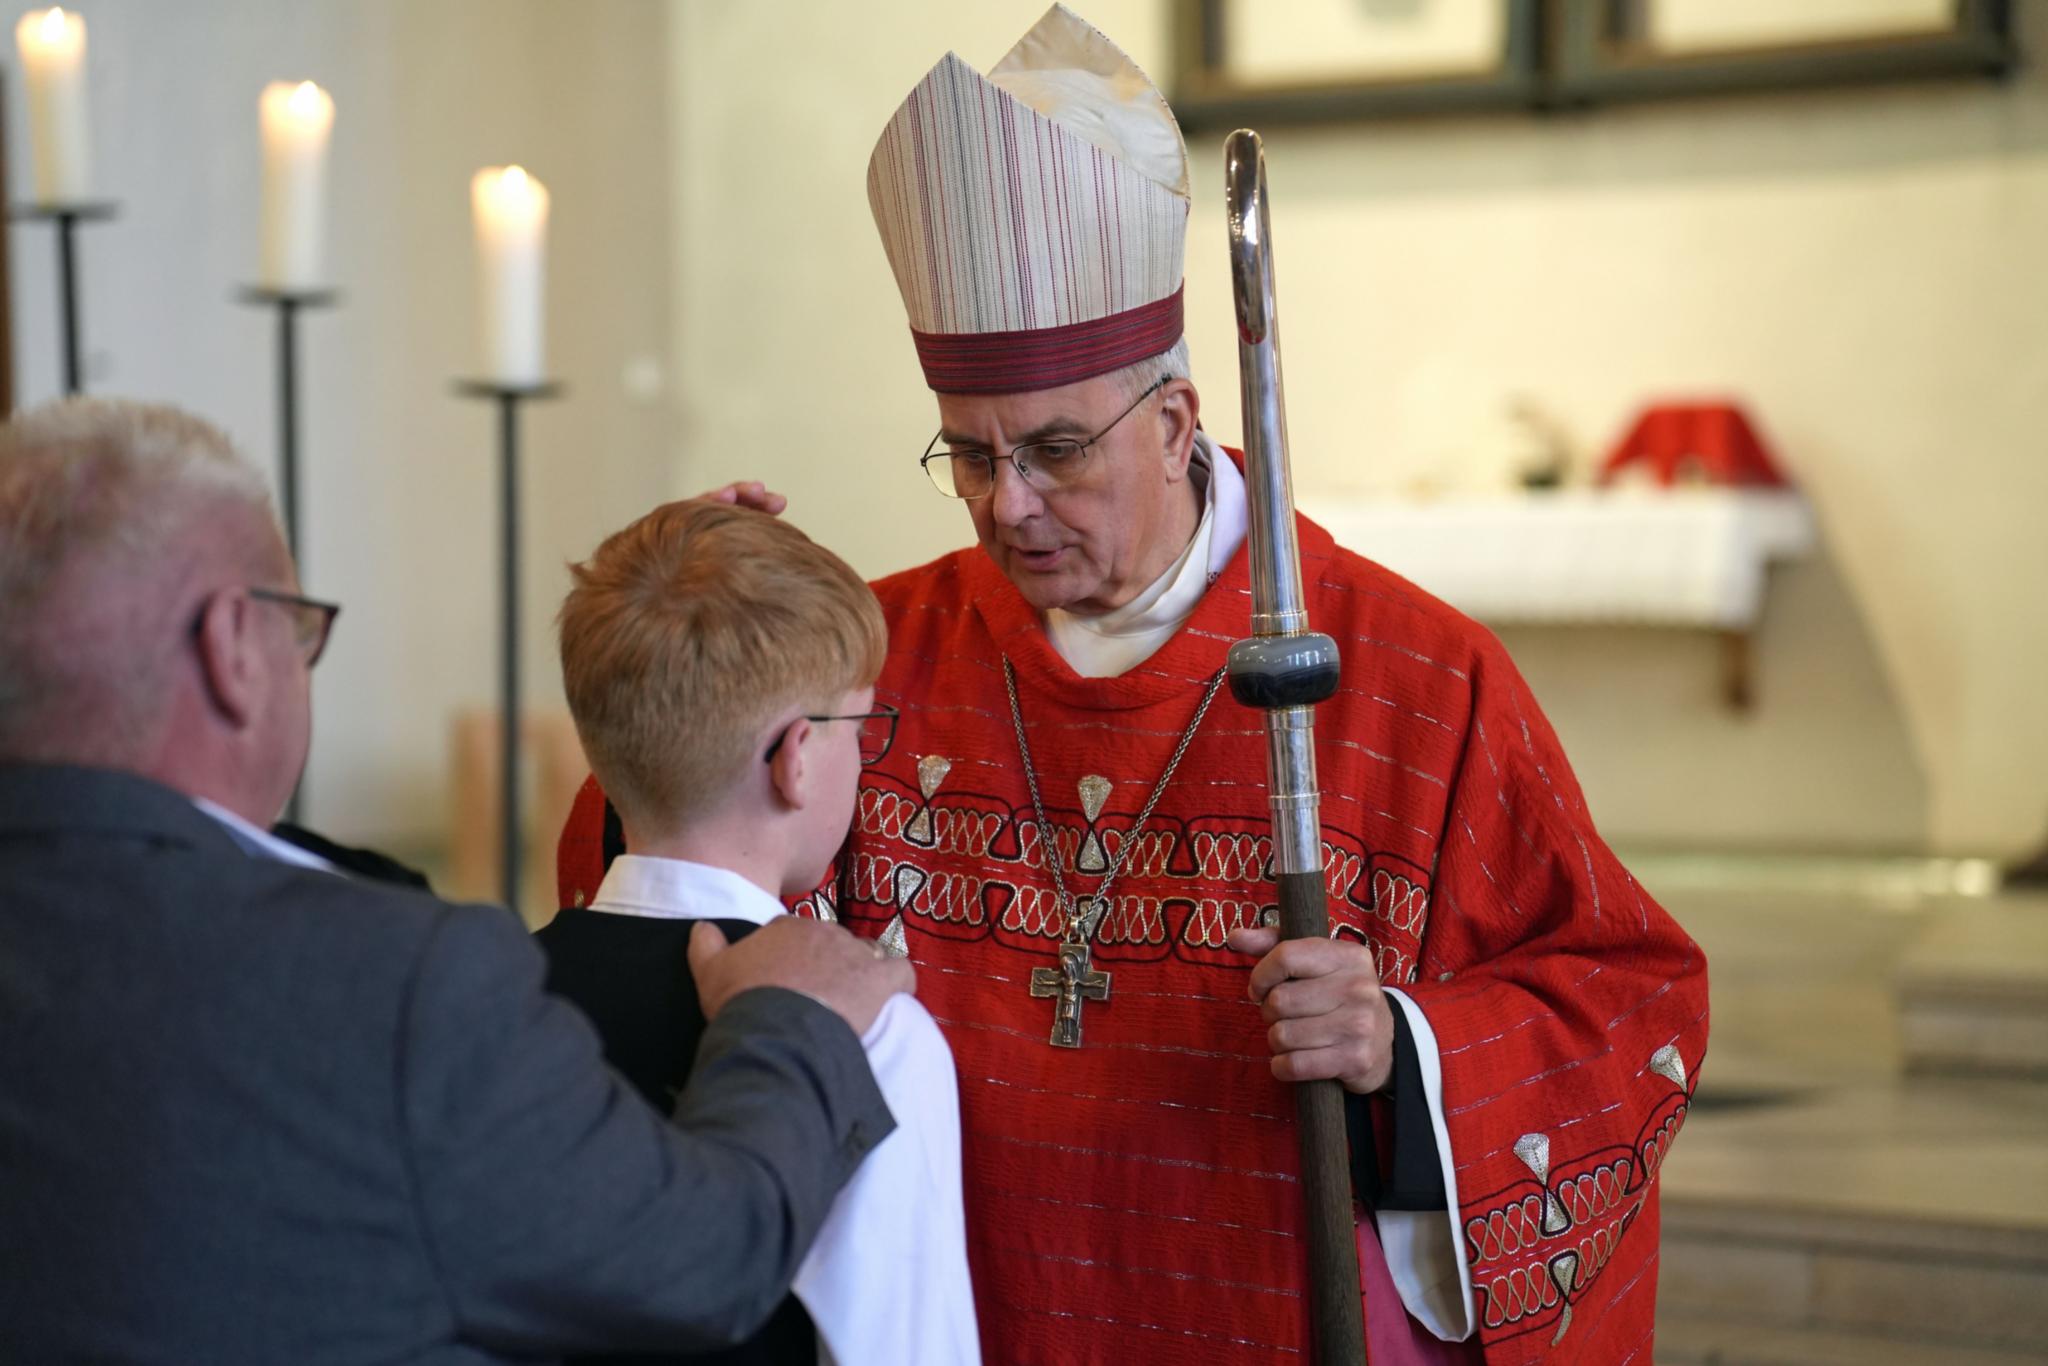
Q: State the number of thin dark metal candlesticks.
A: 3